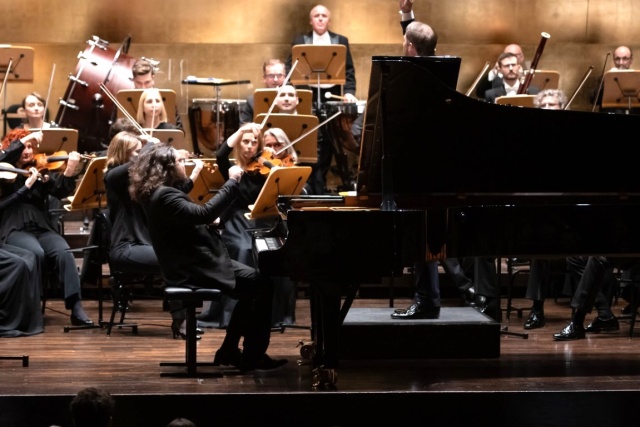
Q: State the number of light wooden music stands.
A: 13